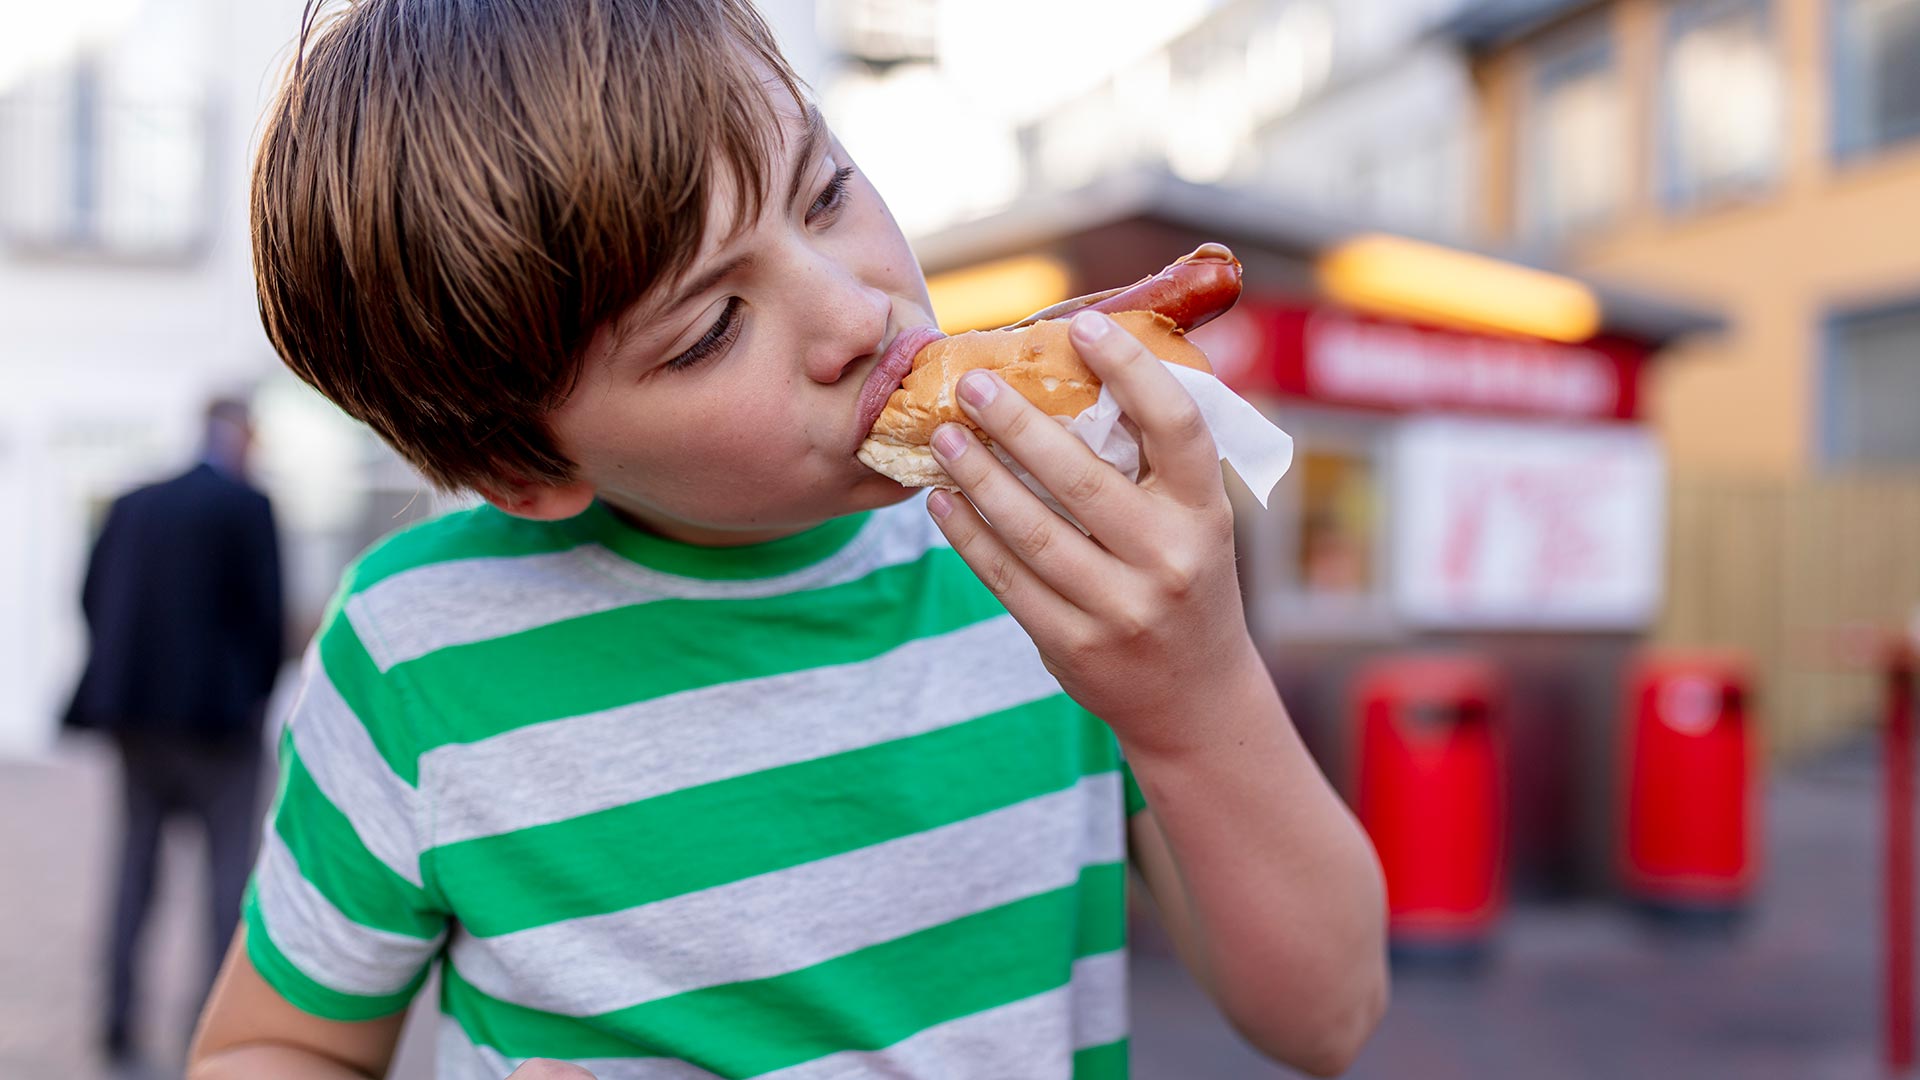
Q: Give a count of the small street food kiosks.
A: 1